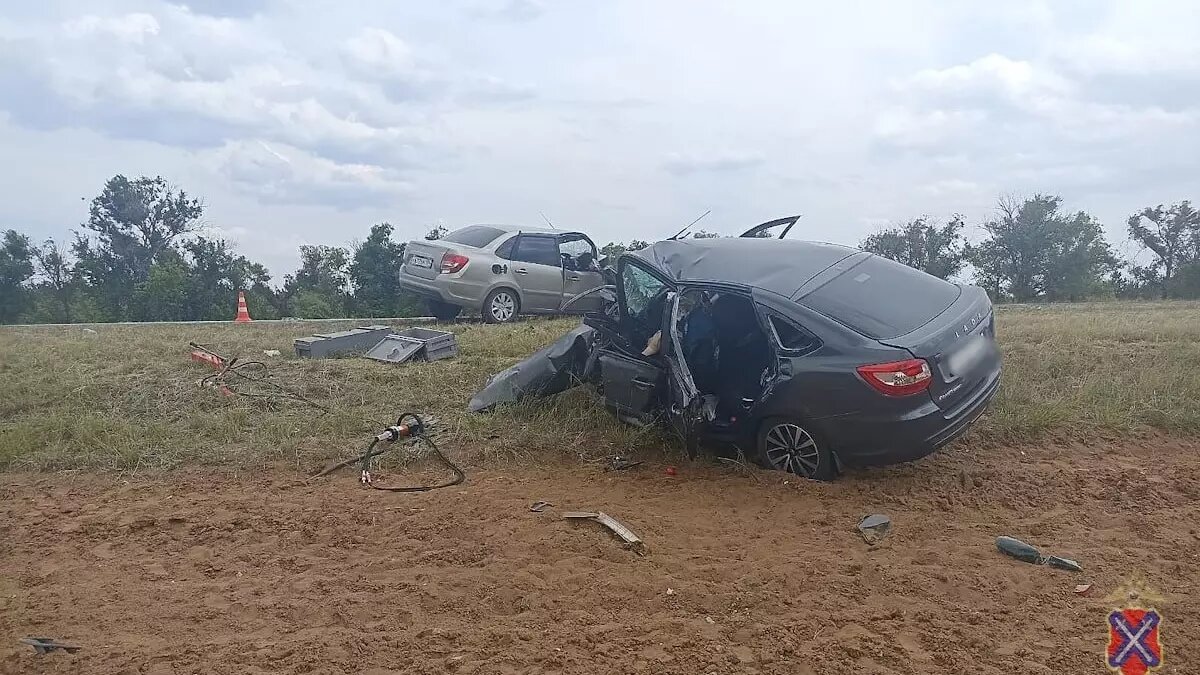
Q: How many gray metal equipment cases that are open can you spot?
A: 1